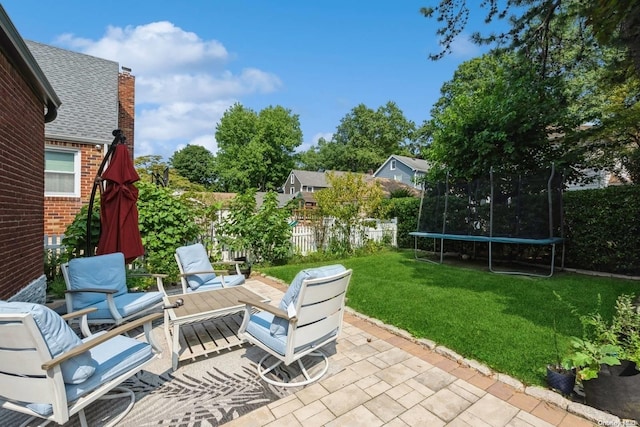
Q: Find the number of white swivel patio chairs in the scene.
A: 4